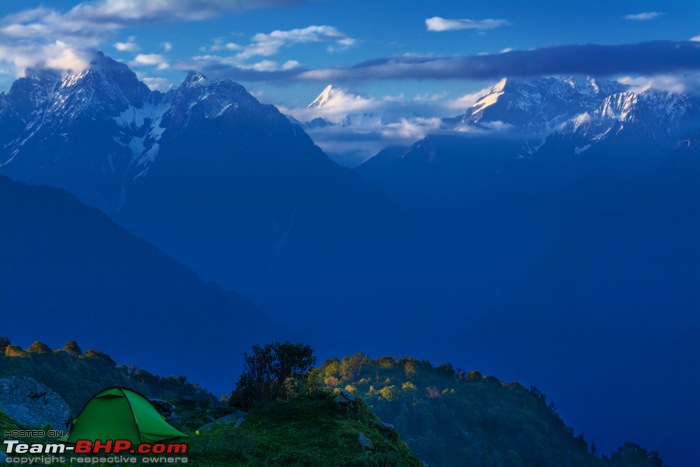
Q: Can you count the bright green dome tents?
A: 1